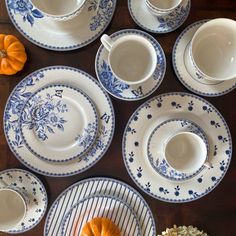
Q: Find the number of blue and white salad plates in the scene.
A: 2